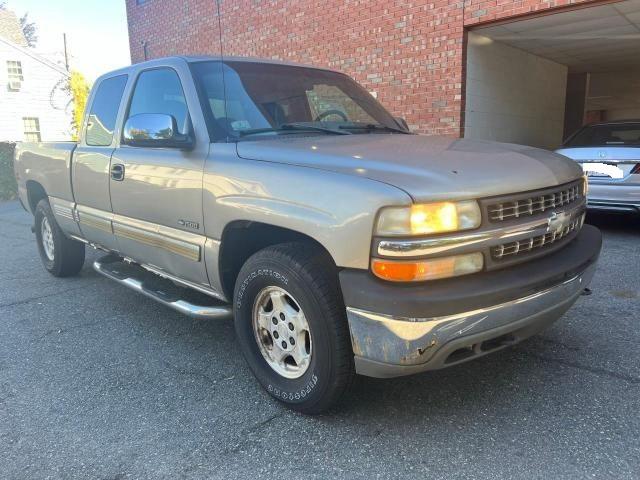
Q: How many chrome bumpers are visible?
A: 1